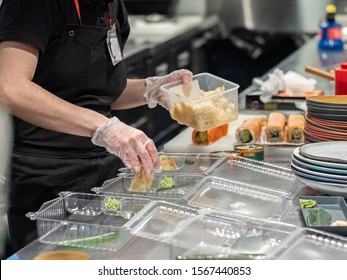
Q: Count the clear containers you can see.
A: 5